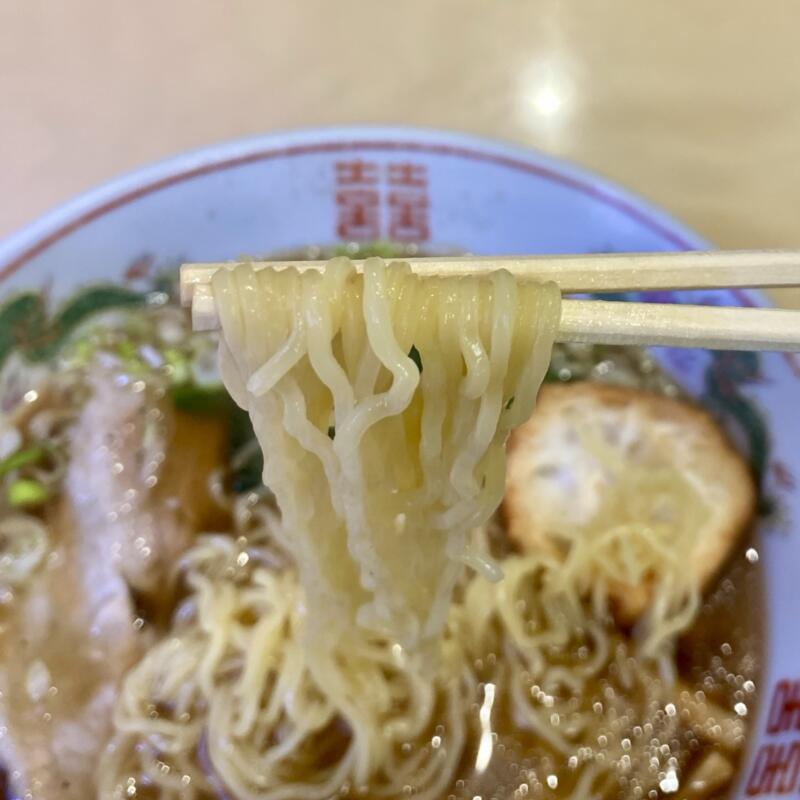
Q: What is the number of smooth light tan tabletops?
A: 1